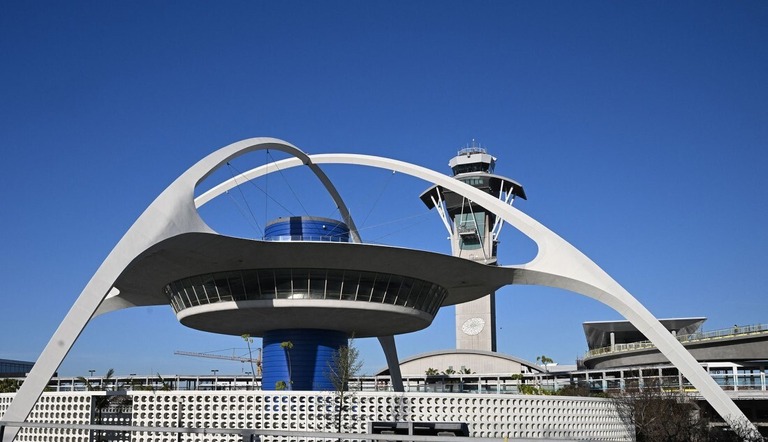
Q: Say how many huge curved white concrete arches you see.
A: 2